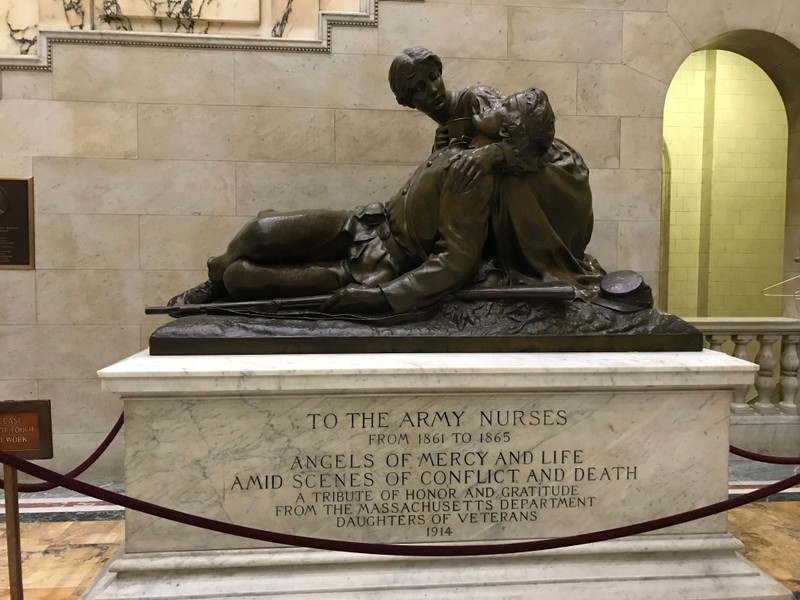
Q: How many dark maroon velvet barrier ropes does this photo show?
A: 3